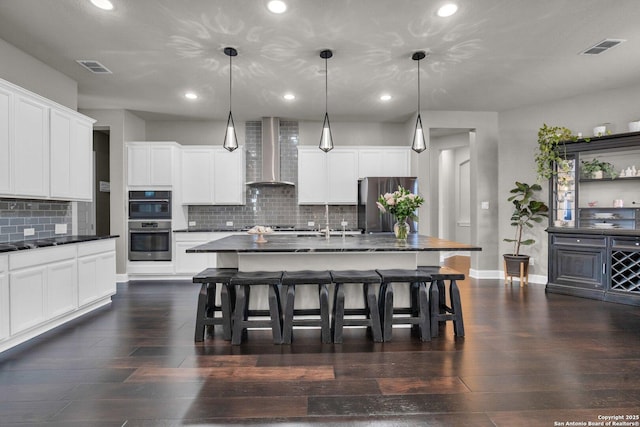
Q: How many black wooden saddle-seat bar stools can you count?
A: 6